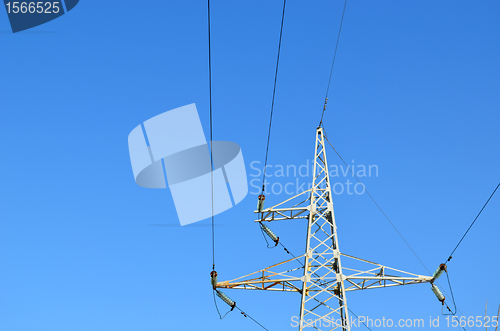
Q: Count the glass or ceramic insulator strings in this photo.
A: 6